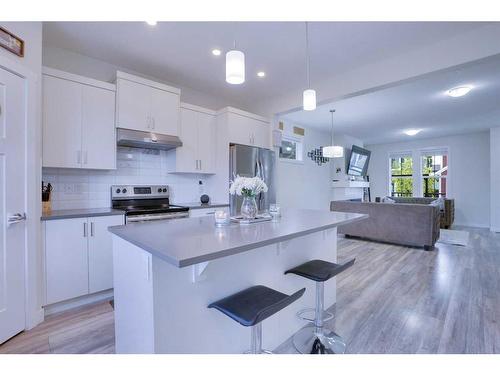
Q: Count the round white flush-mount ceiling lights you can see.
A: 2